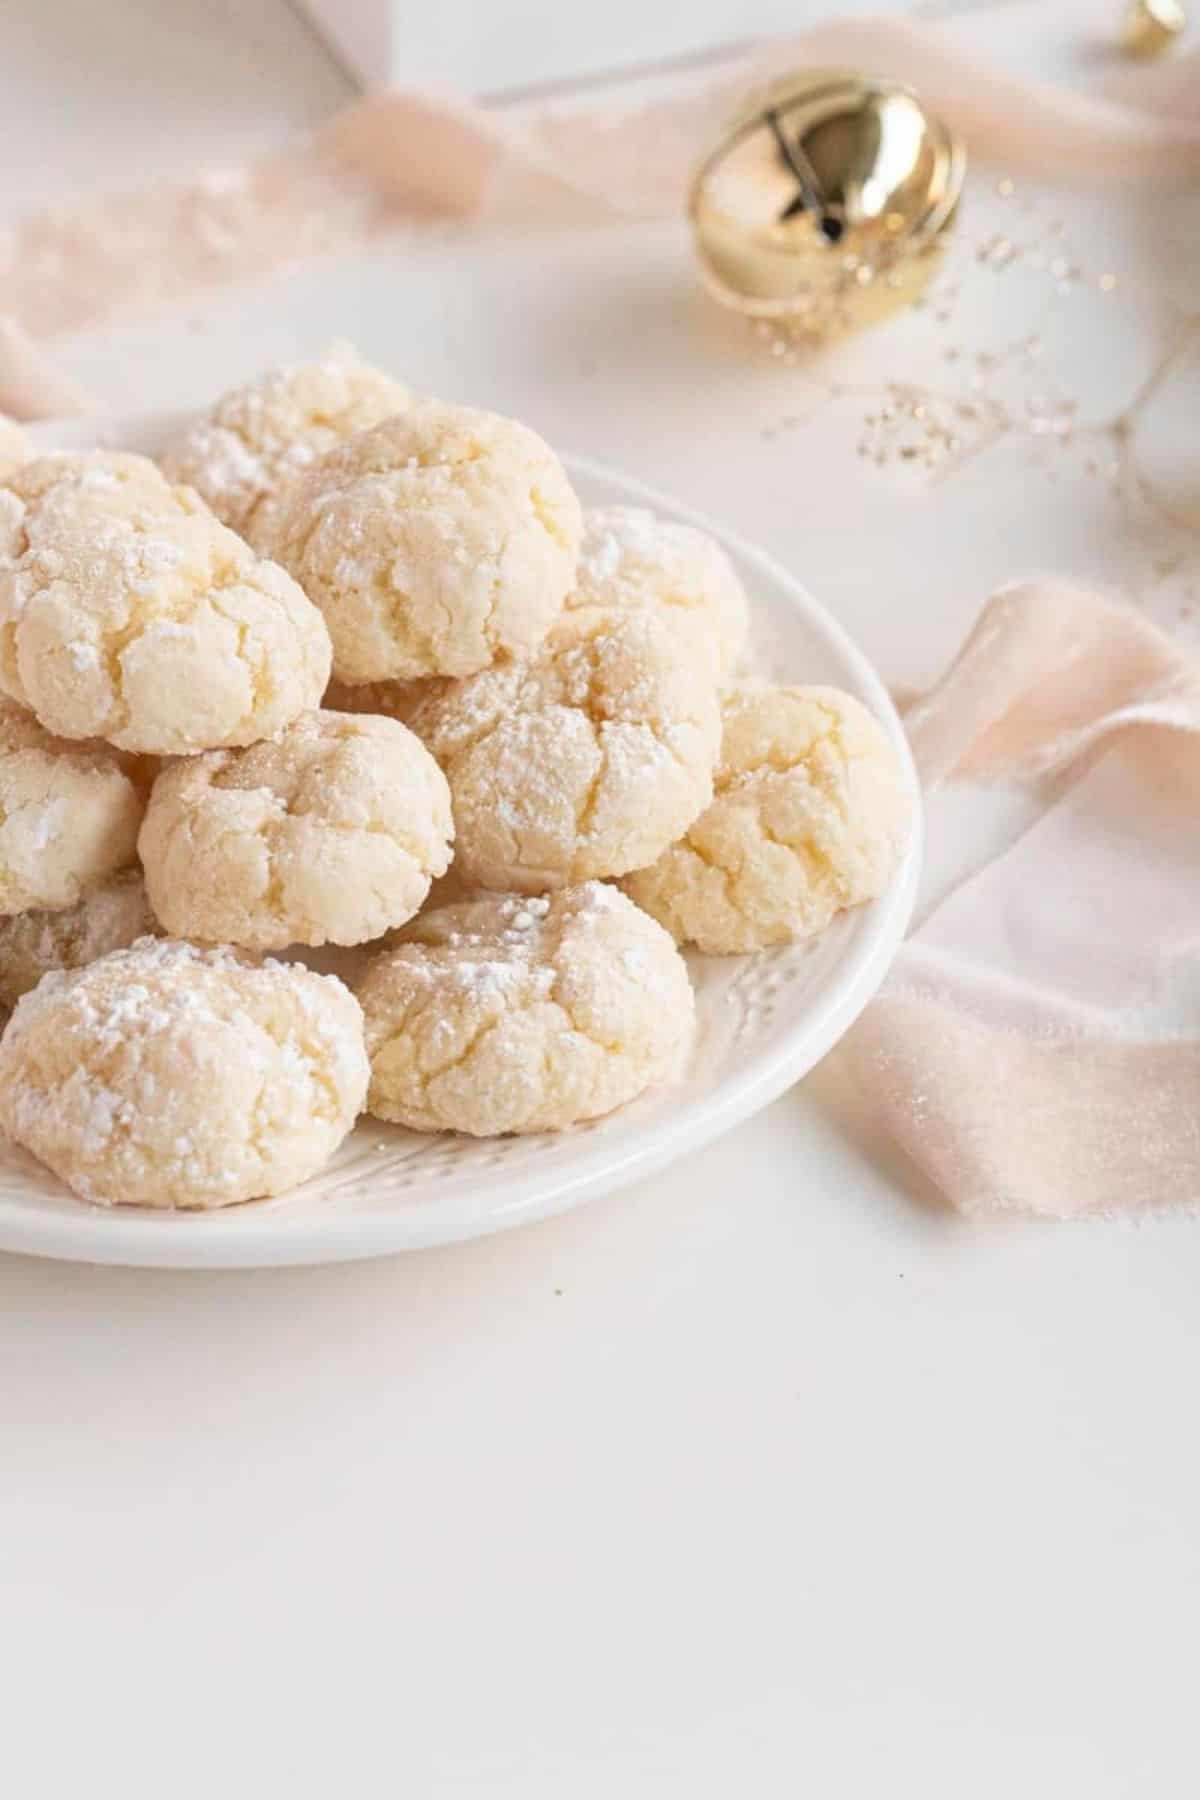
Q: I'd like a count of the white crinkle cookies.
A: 12